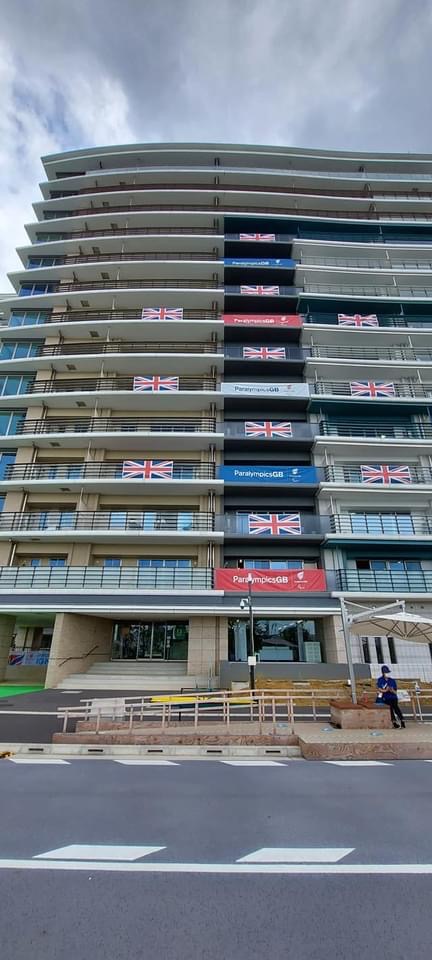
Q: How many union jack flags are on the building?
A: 11